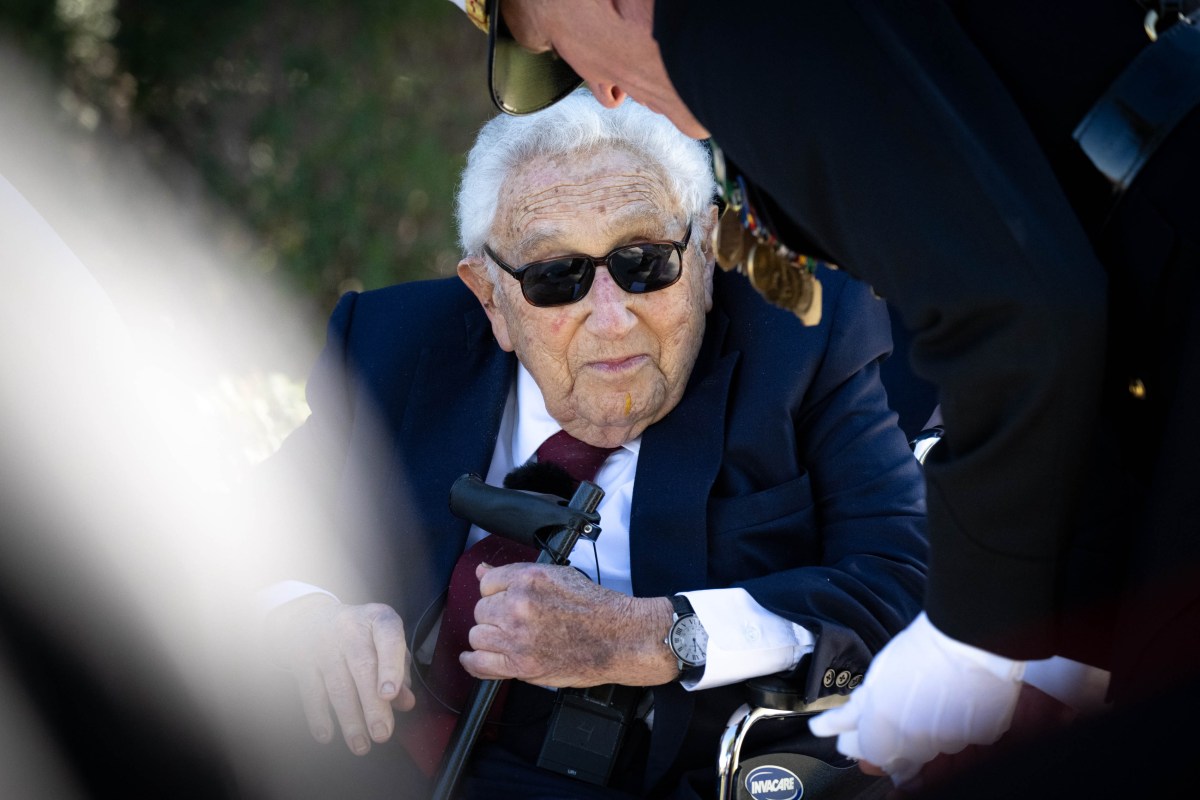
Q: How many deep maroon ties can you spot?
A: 1